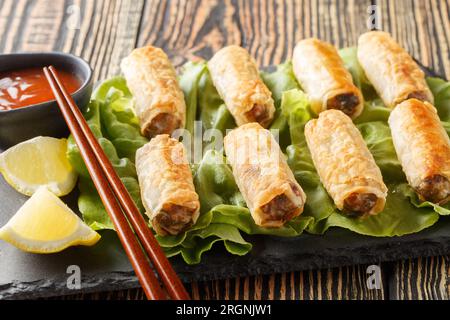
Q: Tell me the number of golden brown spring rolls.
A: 8